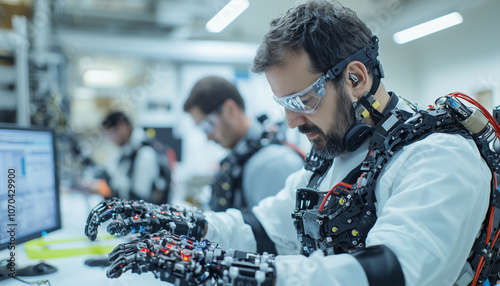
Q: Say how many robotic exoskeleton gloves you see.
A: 2